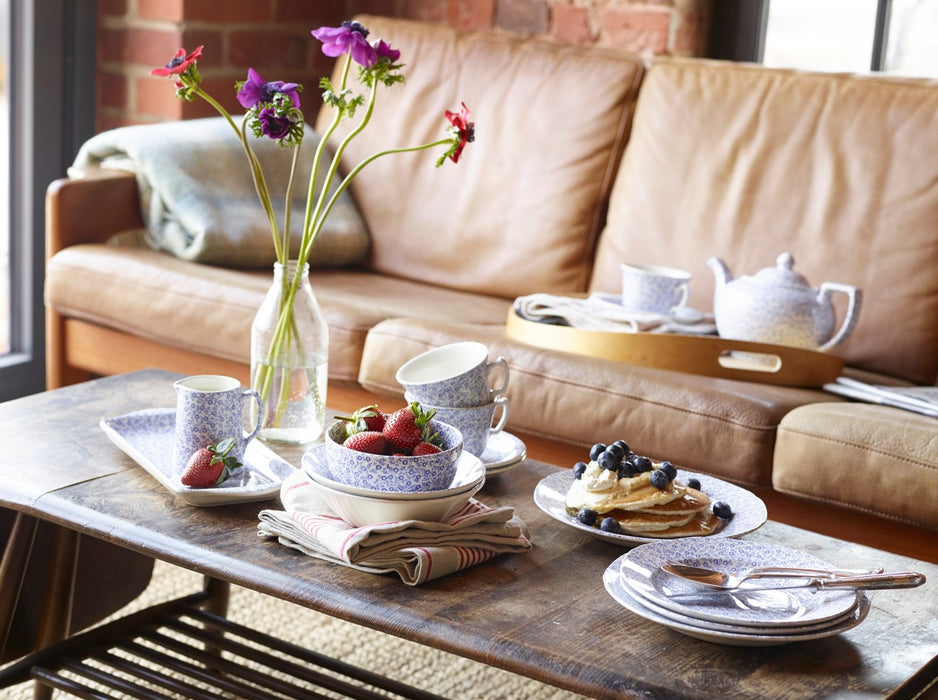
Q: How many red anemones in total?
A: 2